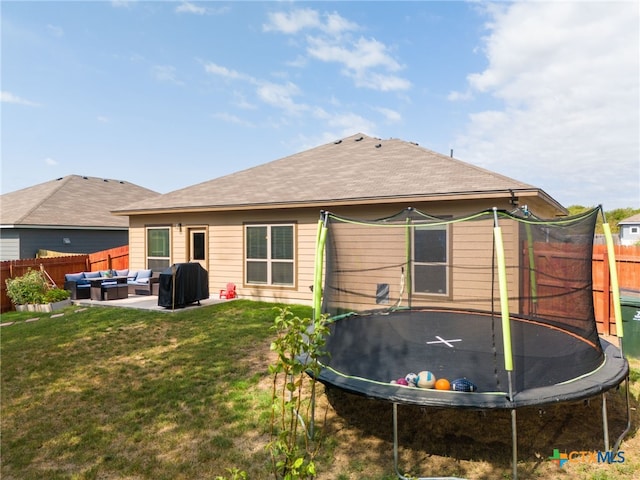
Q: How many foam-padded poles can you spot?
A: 6